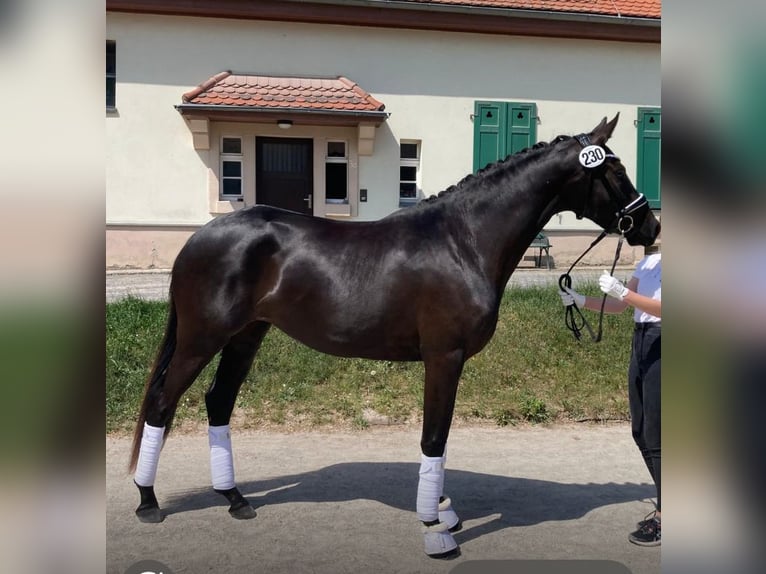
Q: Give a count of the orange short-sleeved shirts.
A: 0